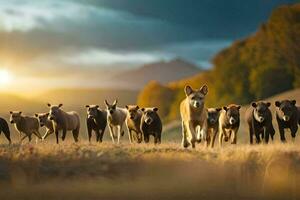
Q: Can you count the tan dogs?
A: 1